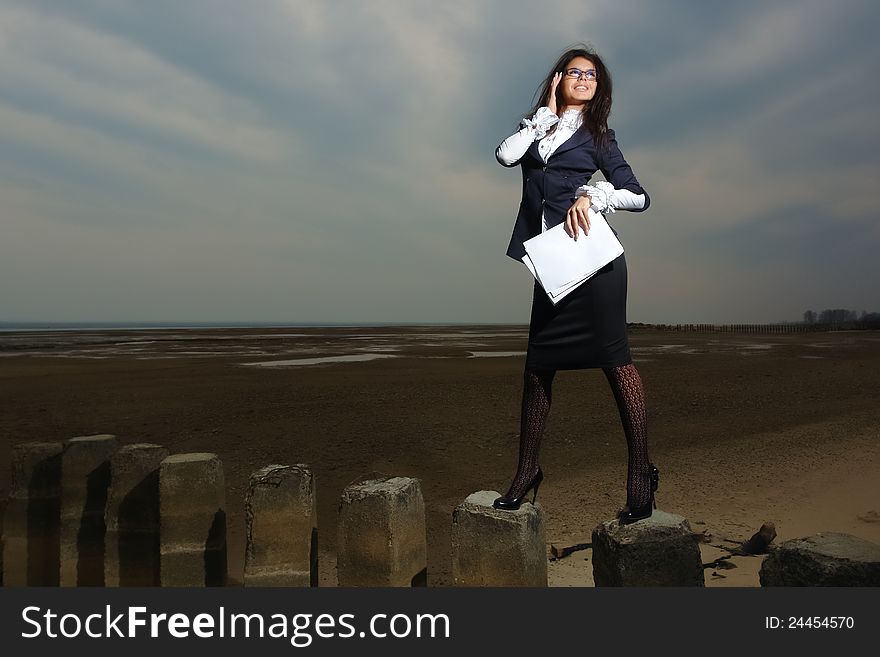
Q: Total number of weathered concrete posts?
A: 9